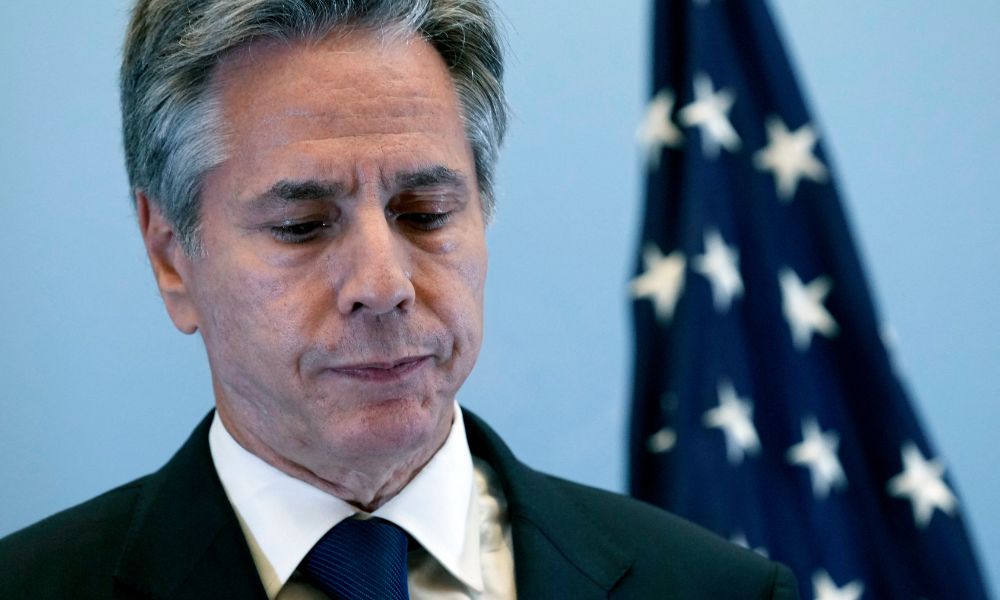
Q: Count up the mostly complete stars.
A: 9